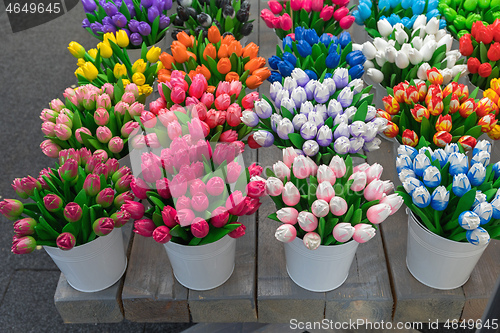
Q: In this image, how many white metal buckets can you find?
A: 4